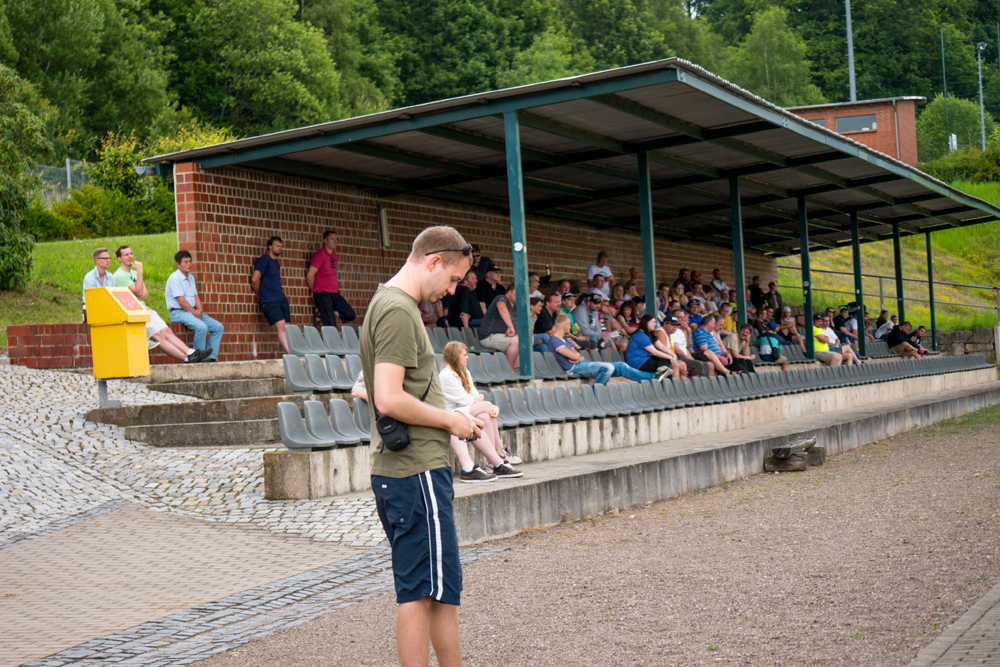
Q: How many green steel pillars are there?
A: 7